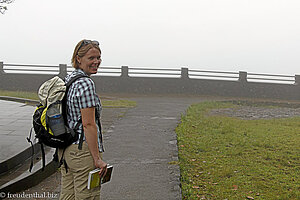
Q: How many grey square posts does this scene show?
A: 6